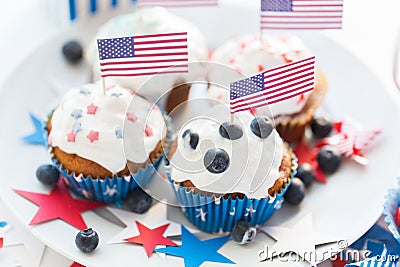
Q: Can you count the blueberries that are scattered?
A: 9